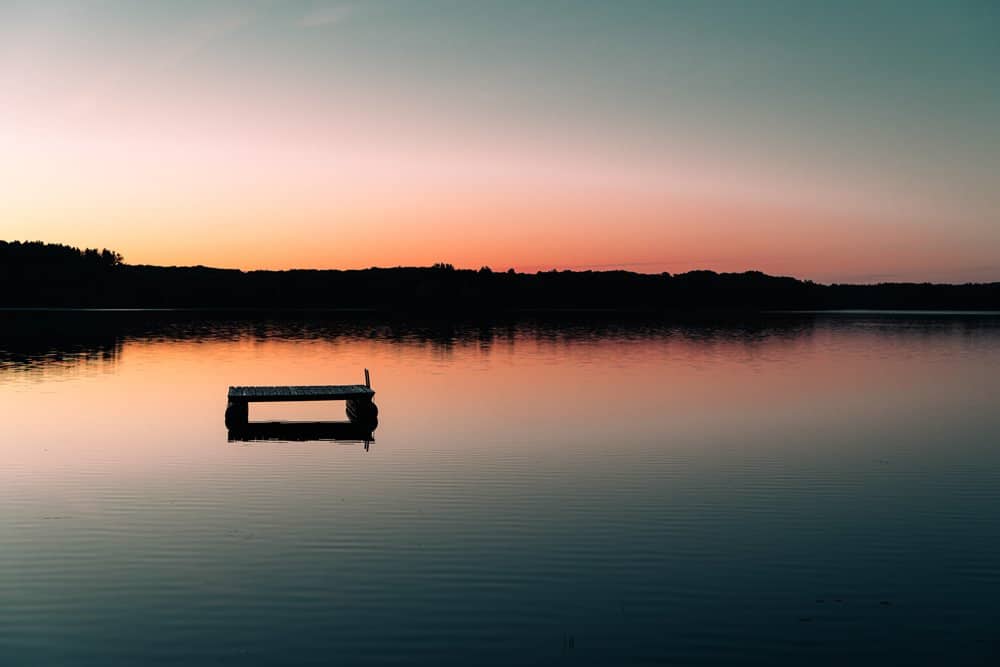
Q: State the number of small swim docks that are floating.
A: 1